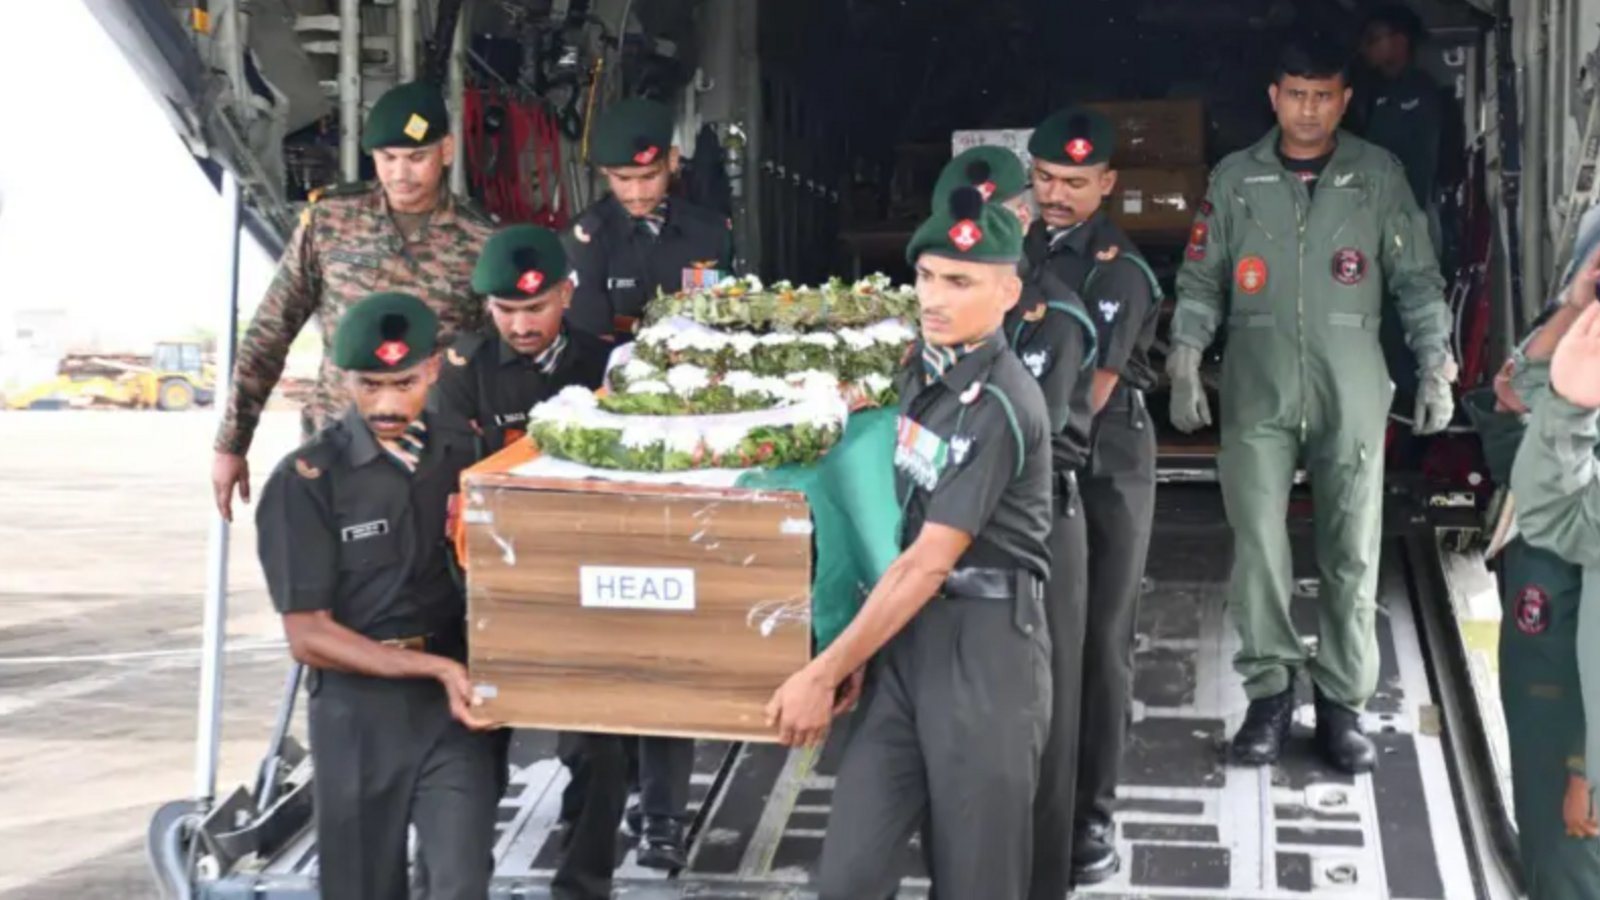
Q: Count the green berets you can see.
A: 7